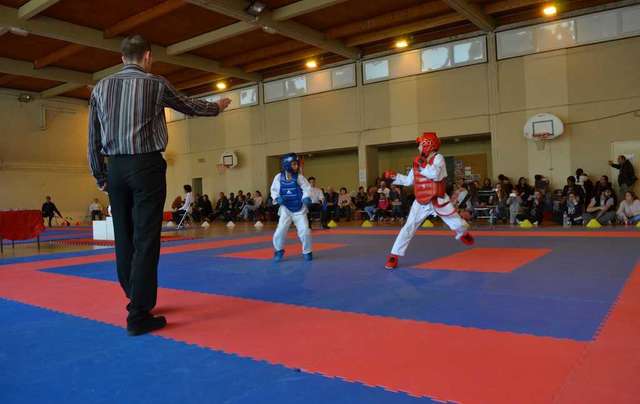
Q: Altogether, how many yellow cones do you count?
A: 6